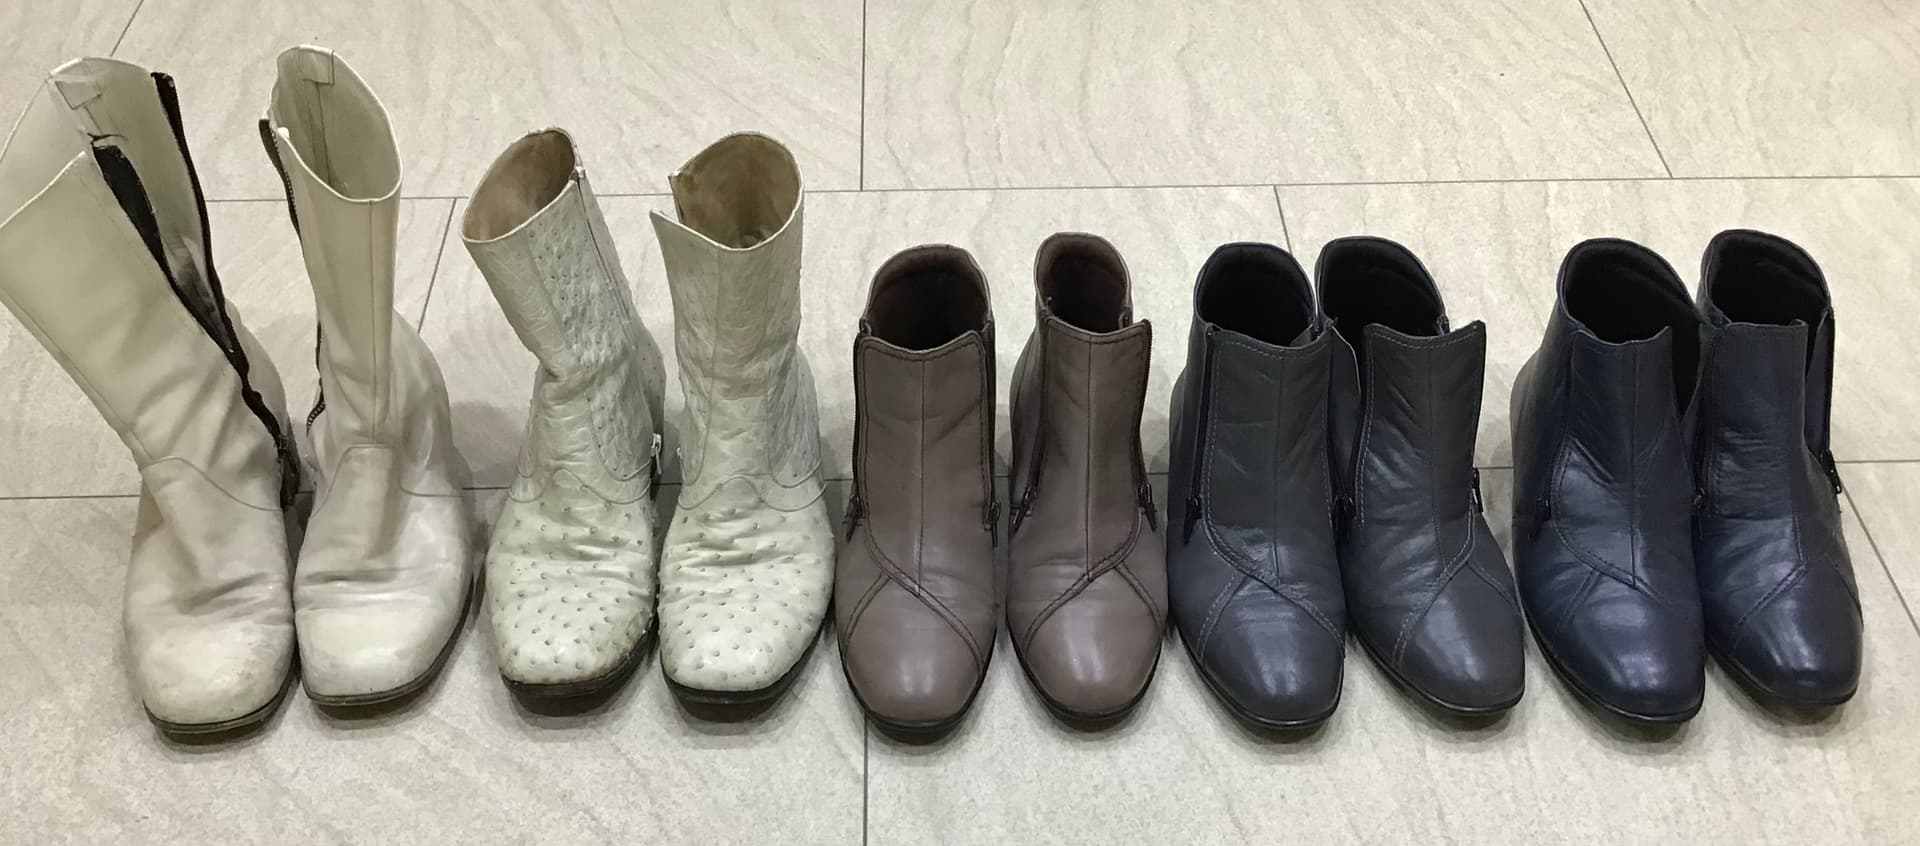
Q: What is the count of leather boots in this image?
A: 10